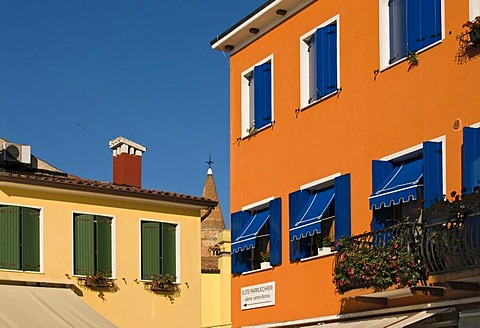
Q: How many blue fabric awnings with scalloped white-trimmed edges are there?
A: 3